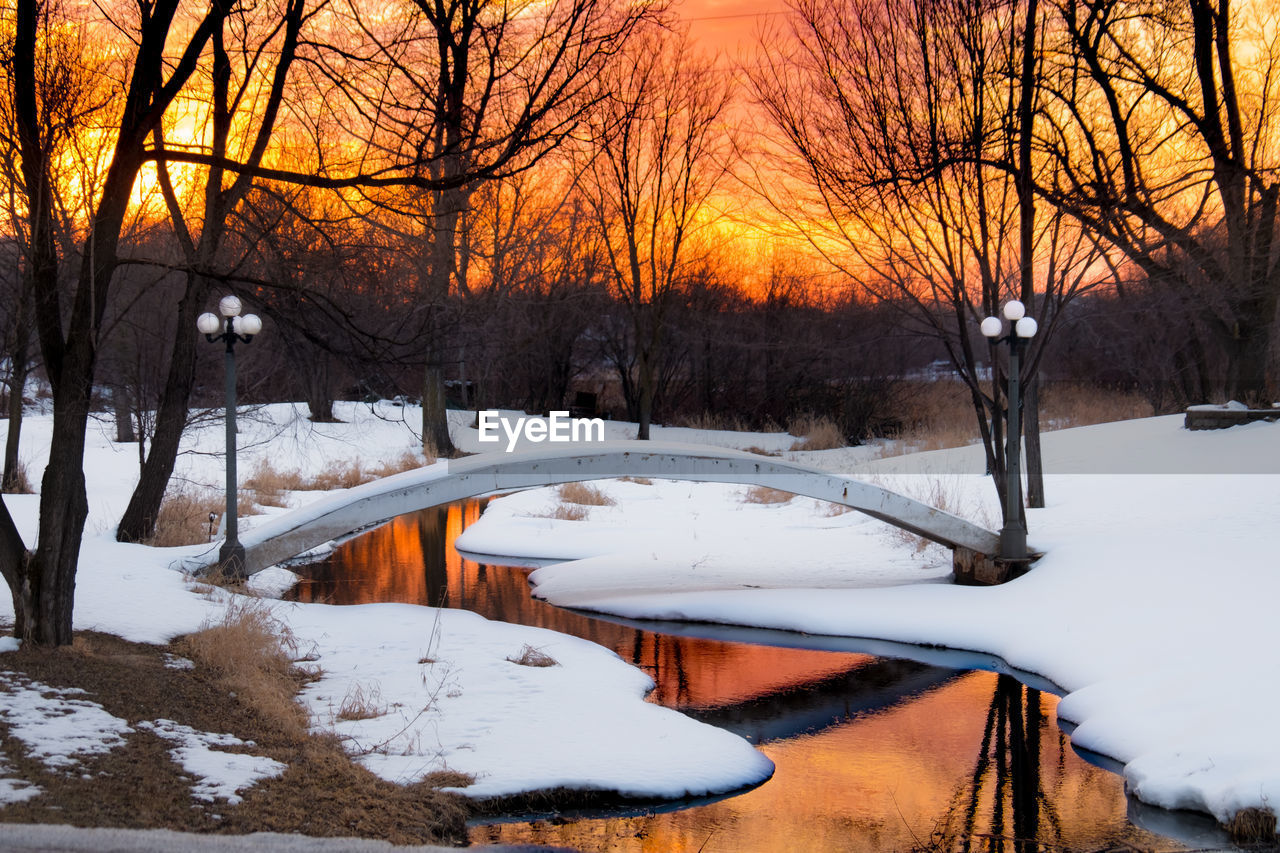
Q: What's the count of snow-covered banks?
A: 2